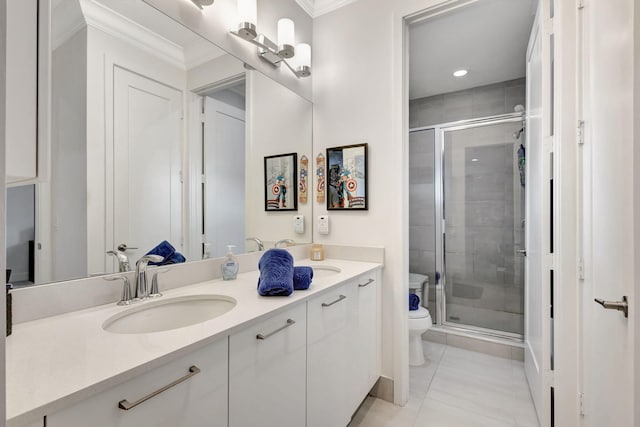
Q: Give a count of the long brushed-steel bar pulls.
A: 4